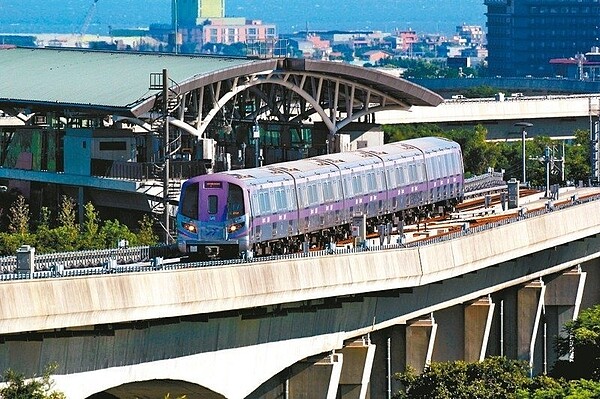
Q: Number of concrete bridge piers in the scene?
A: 6